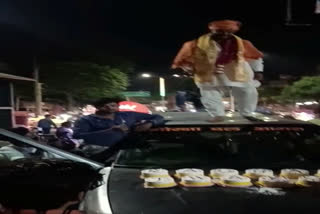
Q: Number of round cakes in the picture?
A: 11